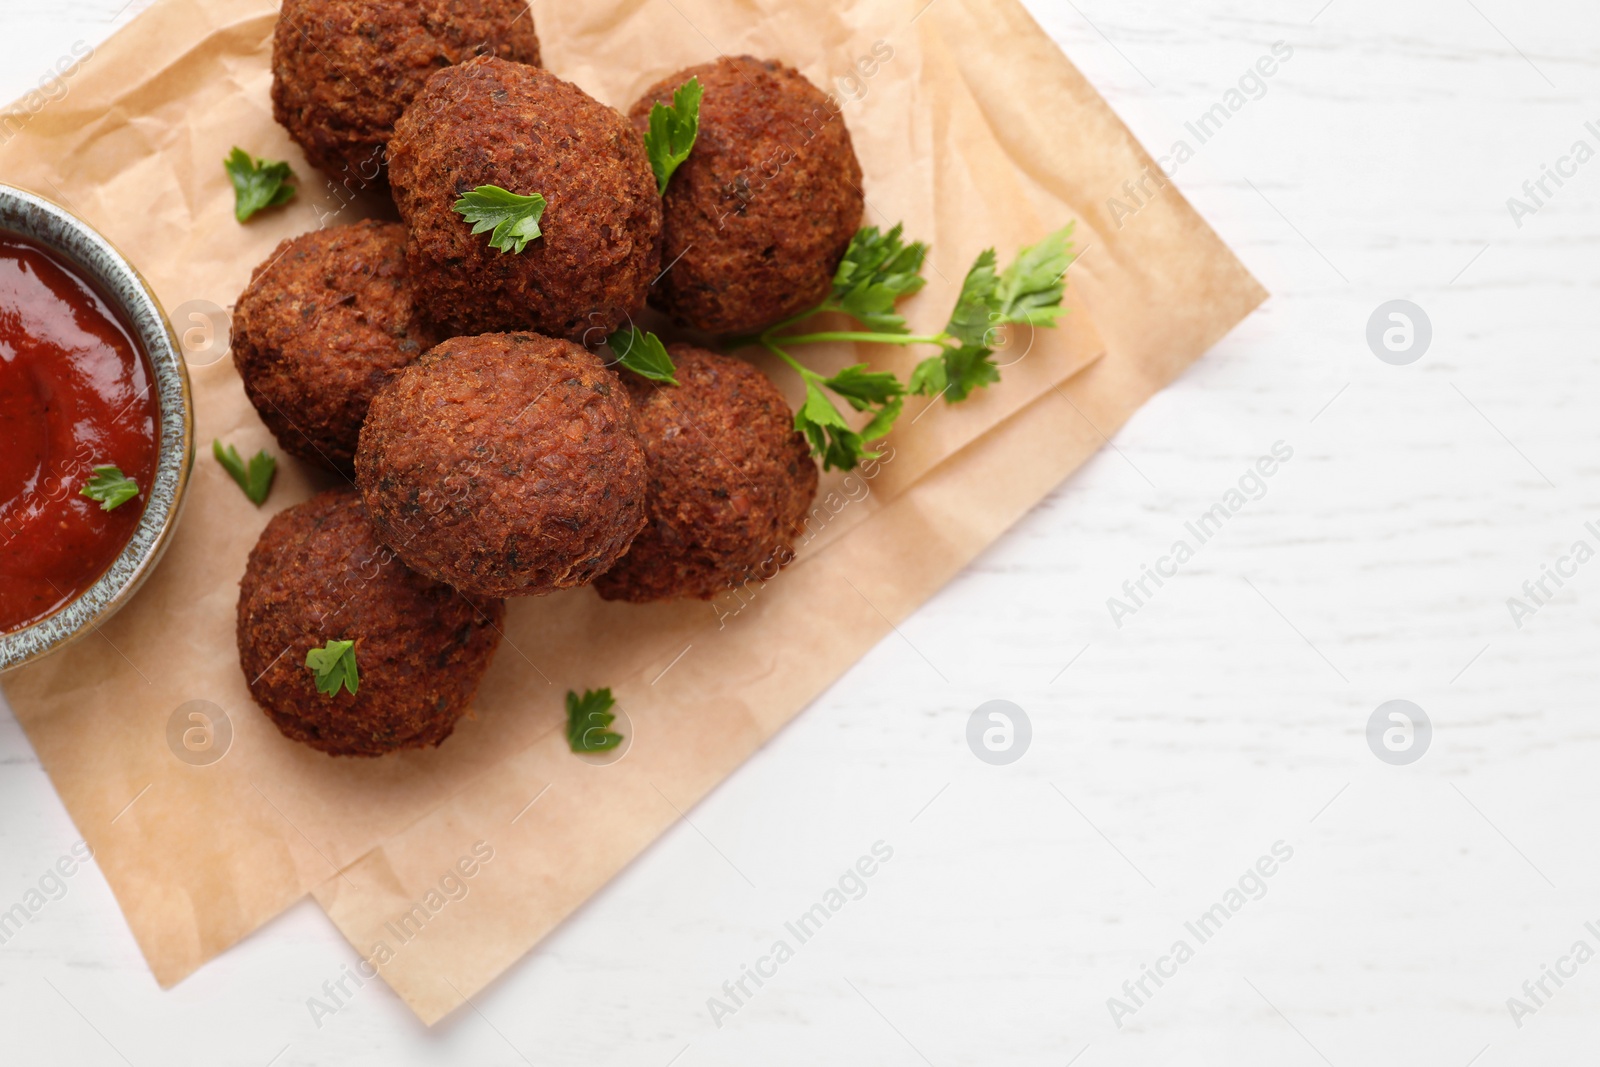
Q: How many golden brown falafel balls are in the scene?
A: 7